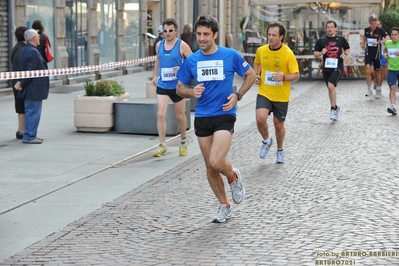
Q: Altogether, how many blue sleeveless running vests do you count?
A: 1